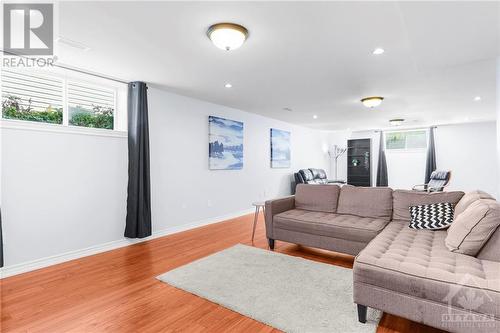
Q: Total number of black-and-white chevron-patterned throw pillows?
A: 1